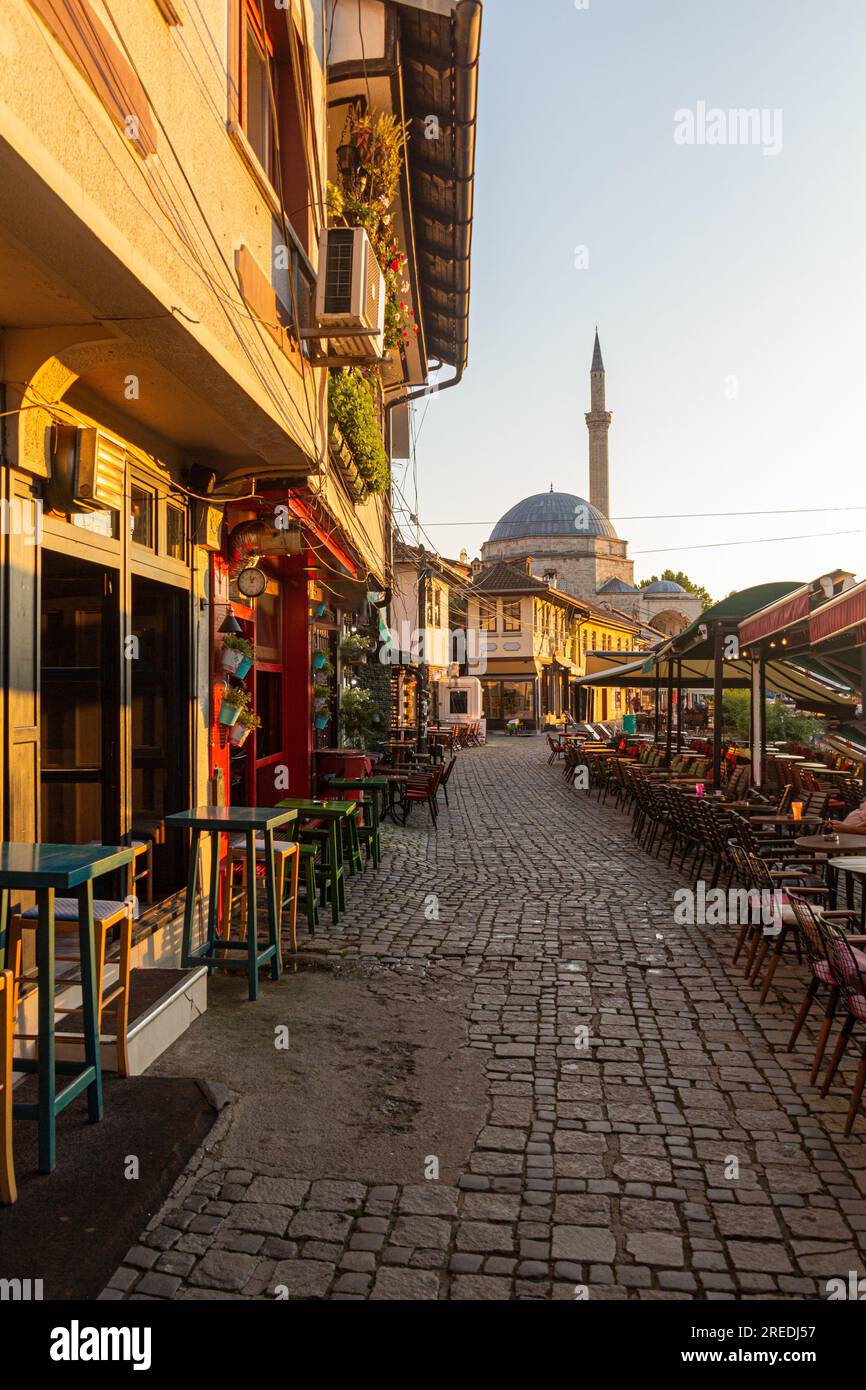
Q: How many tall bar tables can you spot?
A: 4